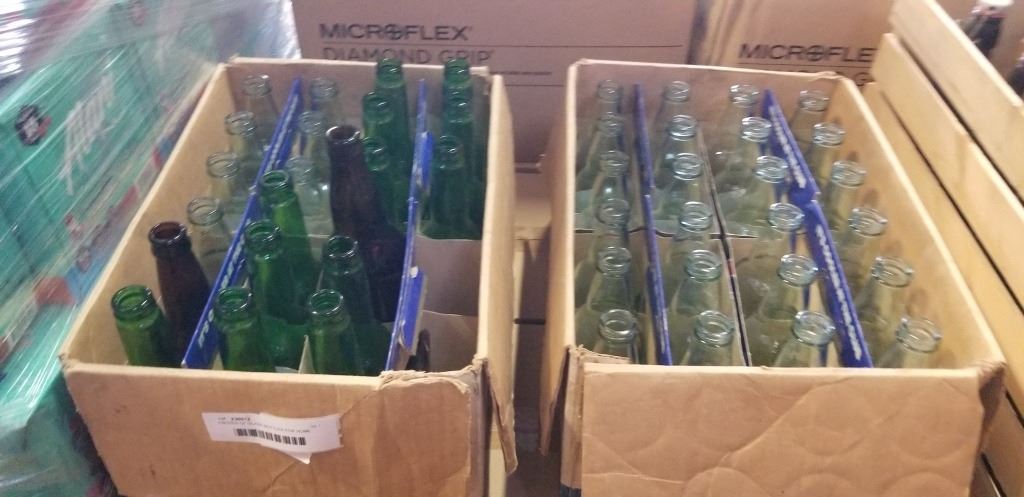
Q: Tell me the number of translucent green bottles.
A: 12